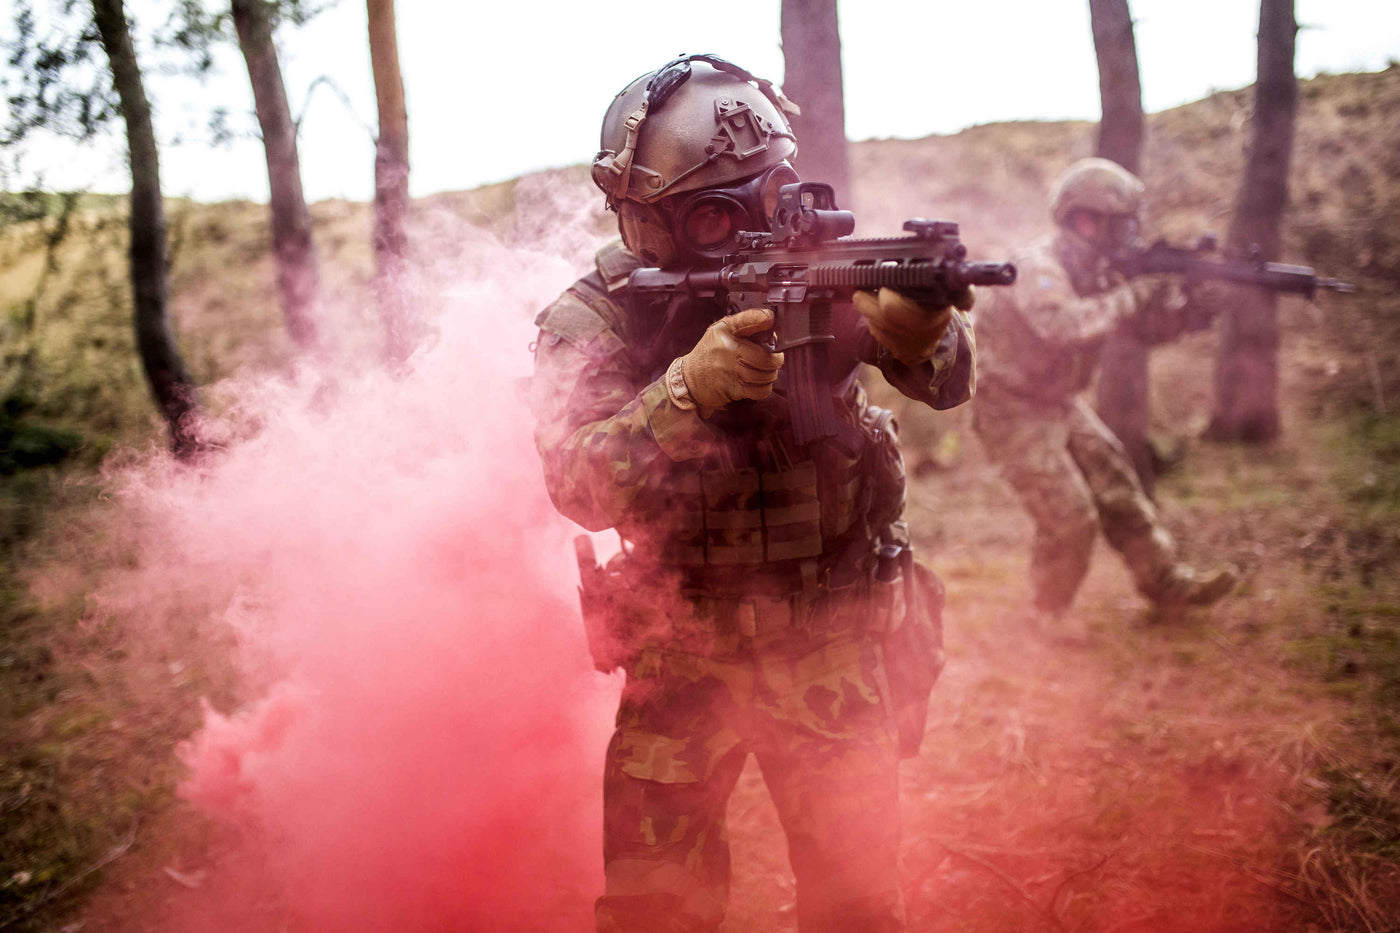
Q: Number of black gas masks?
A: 2